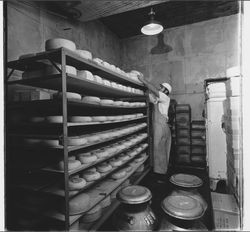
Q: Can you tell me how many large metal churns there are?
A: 3